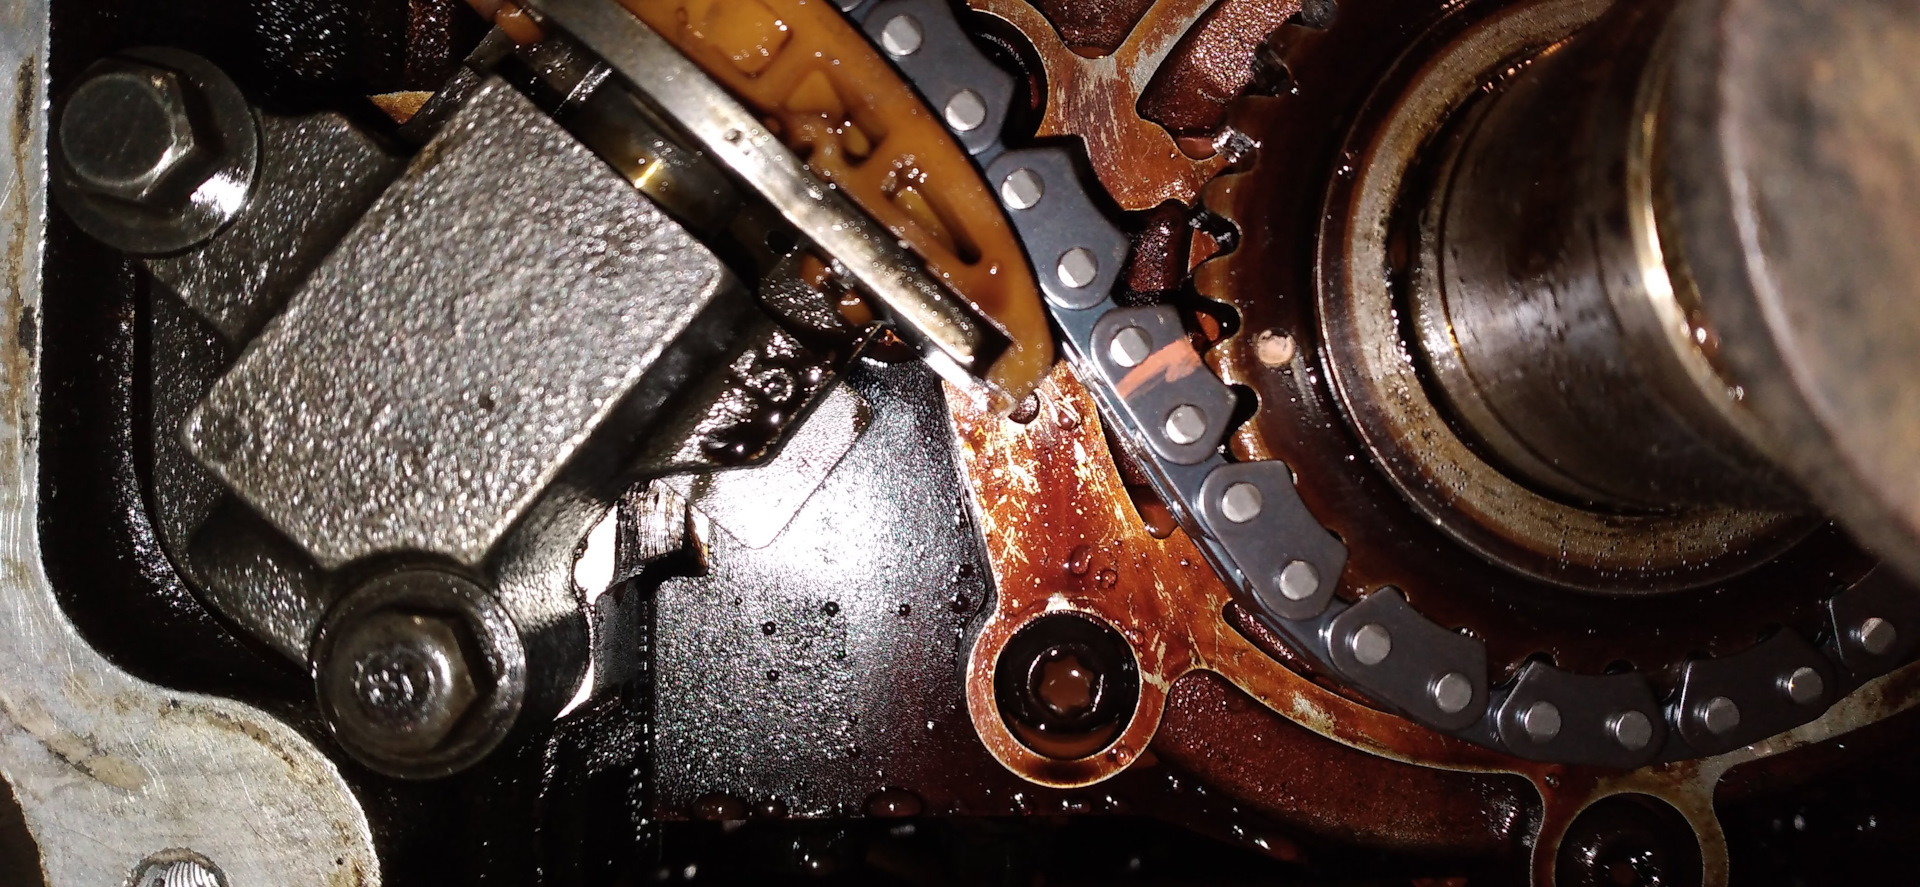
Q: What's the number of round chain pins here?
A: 15